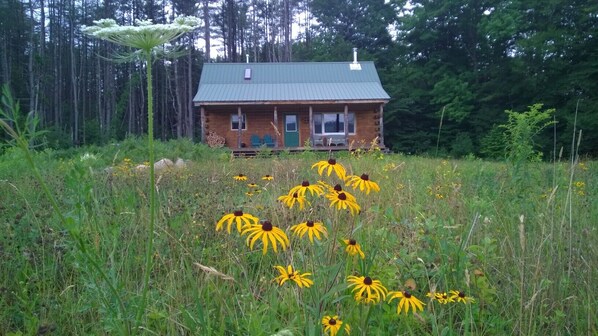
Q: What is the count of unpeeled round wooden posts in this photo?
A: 6